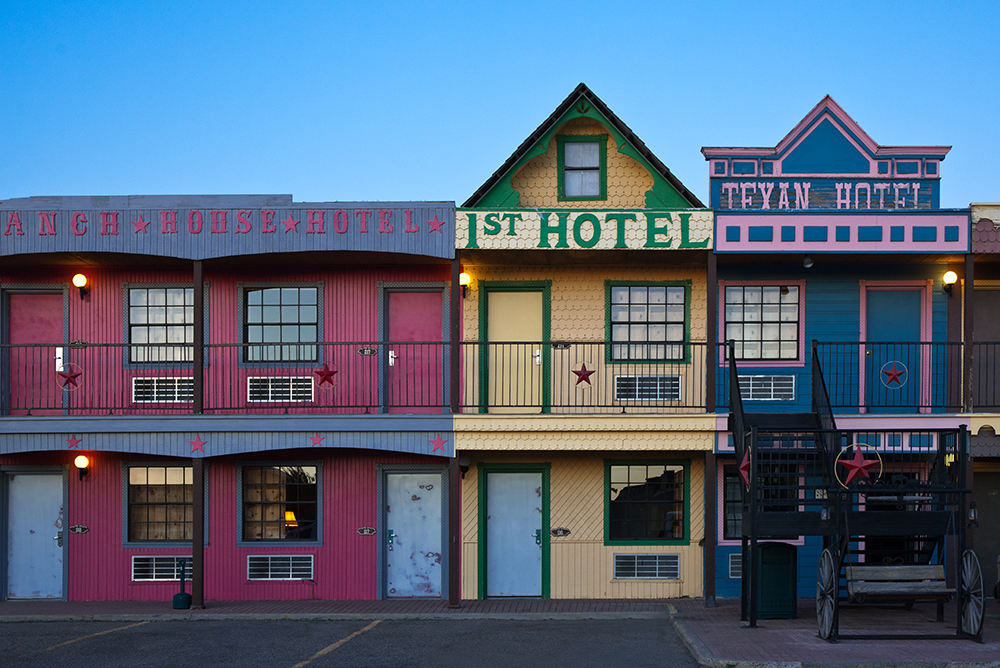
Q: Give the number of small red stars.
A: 11